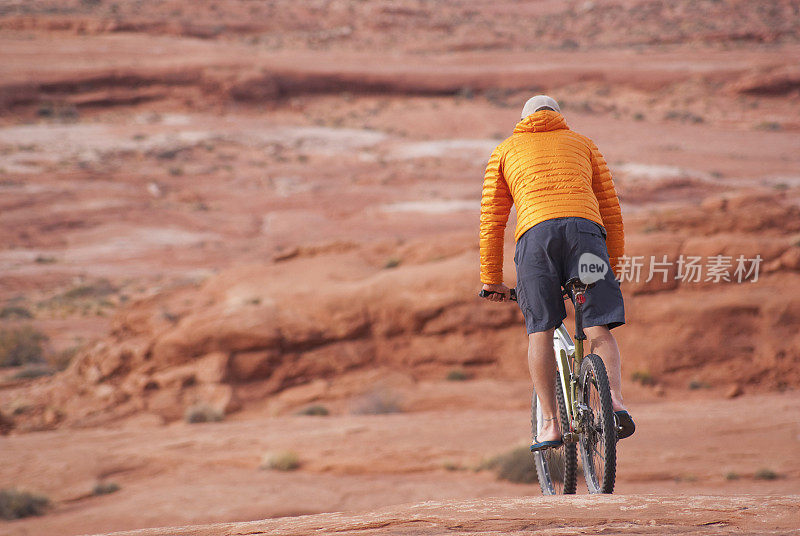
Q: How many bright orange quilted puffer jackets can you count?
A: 1